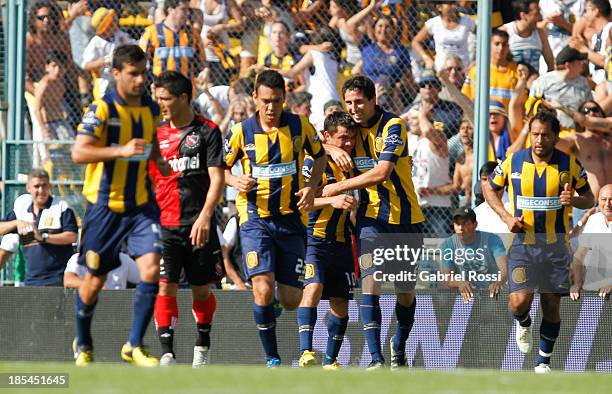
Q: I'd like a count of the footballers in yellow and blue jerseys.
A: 5